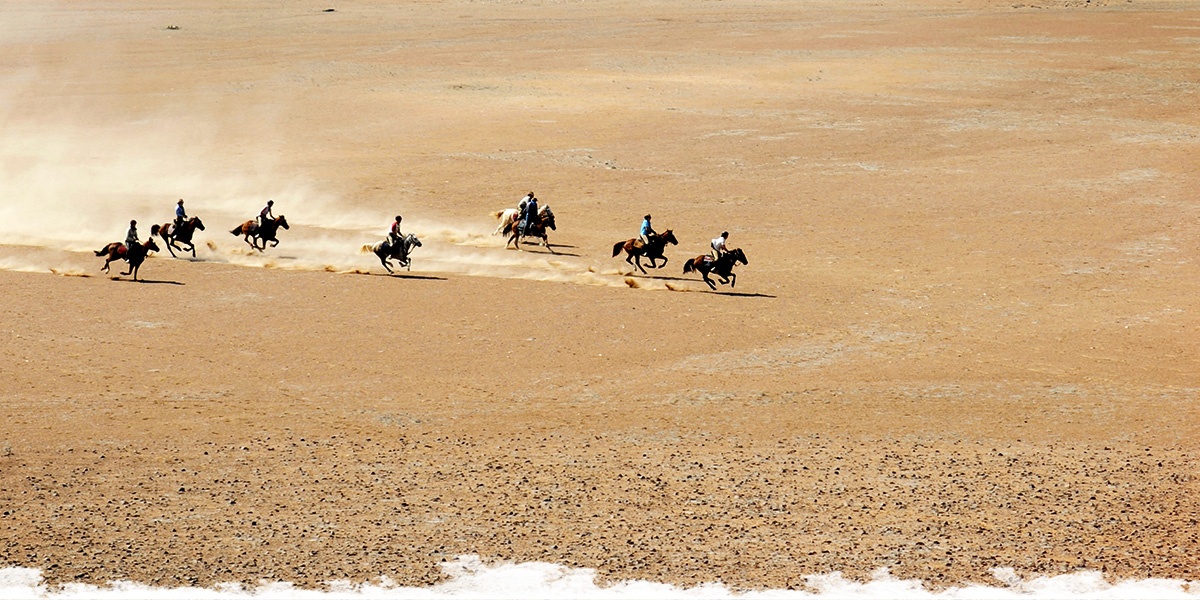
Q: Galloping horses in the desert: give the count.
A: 8